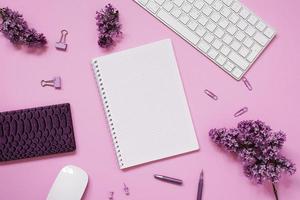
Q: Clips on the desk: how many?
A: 5